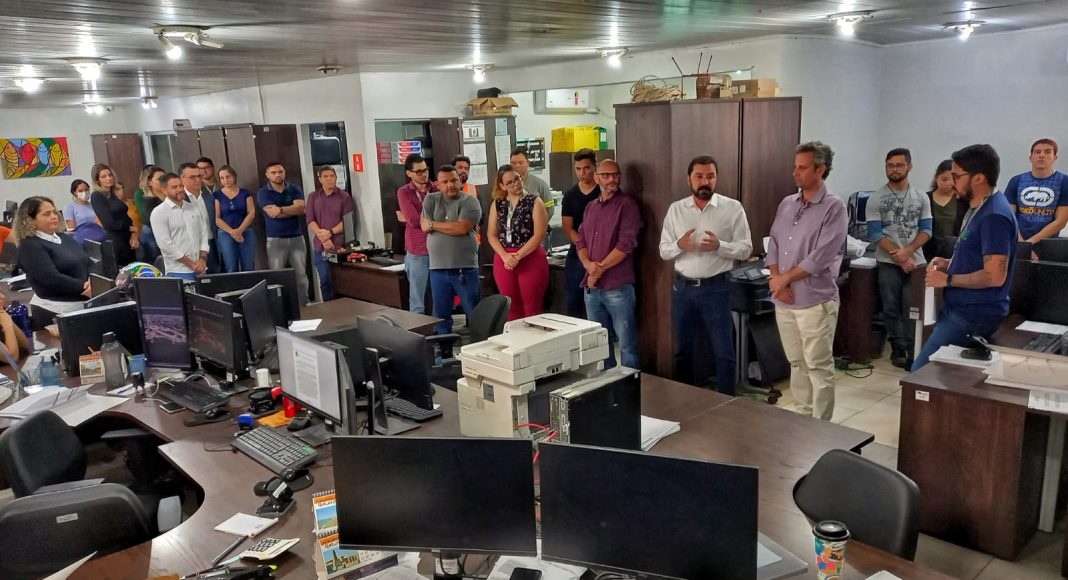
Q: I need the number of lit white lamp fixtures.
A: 9